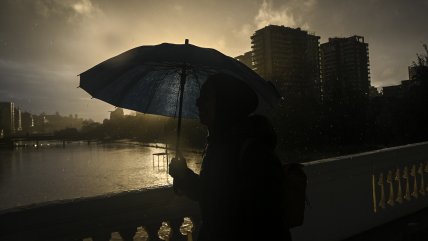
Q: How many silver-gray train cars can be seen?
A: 0